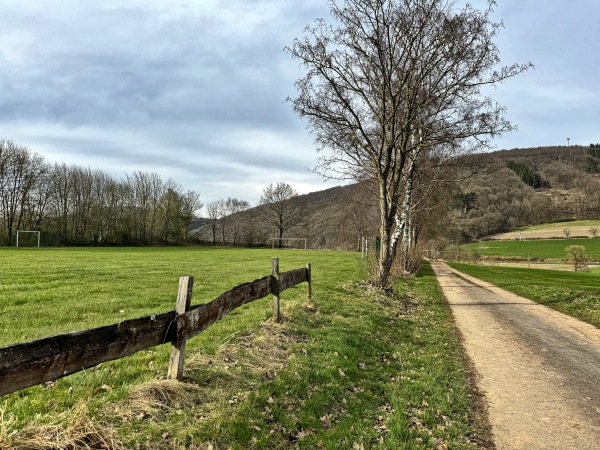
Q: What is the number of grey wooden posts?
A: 3